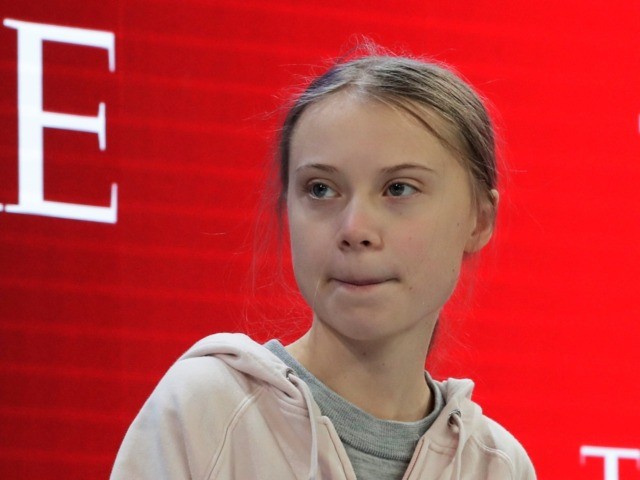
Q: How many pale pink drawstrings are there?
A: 2